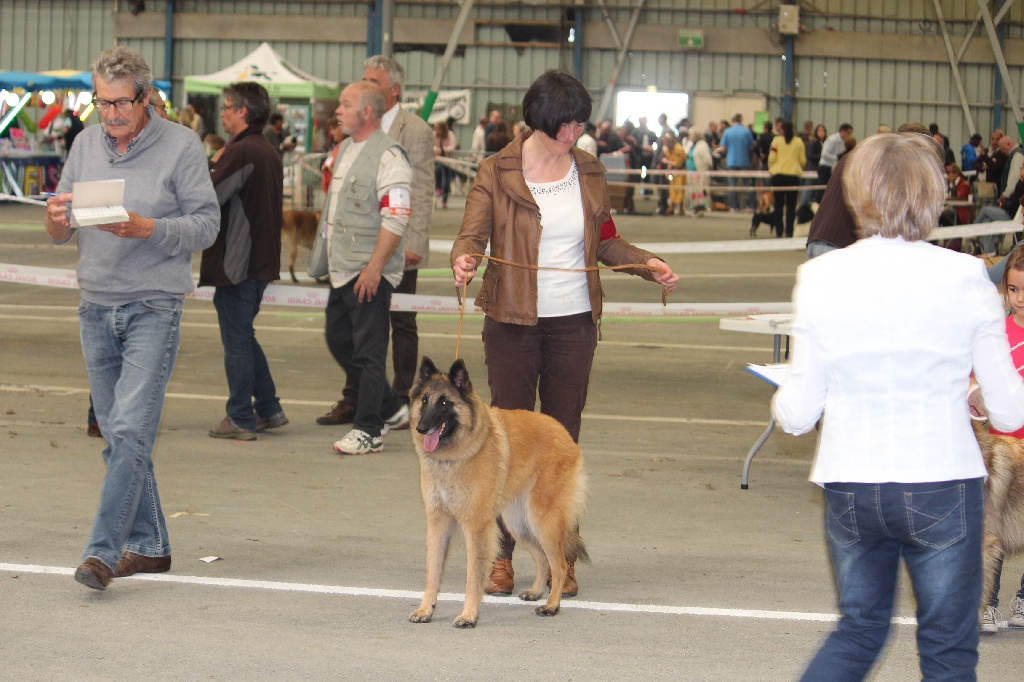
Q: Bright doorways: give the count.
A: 1